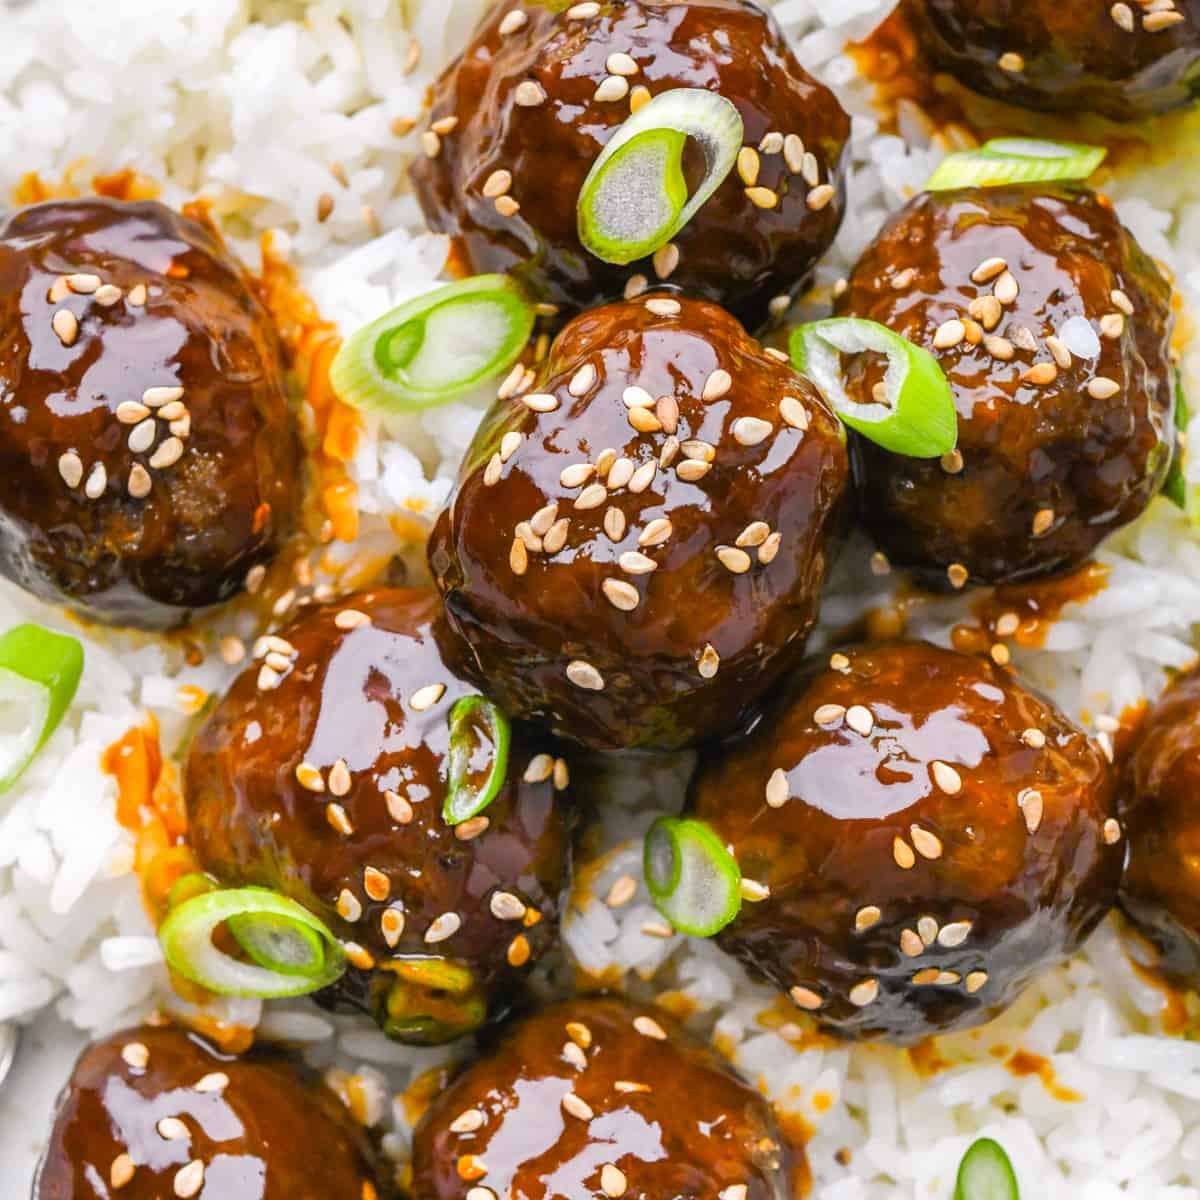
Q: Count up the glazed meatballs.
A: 10